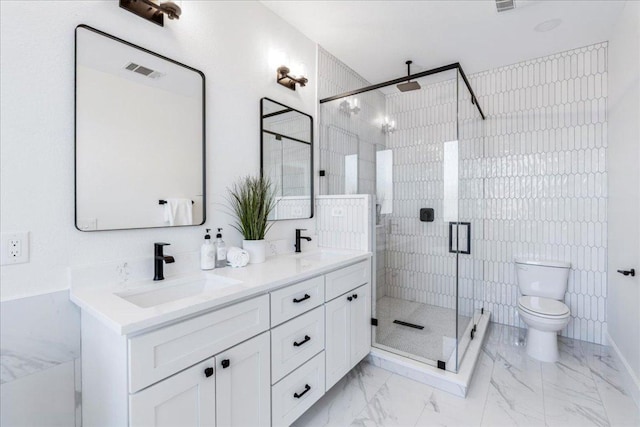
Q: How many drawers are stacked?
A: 3